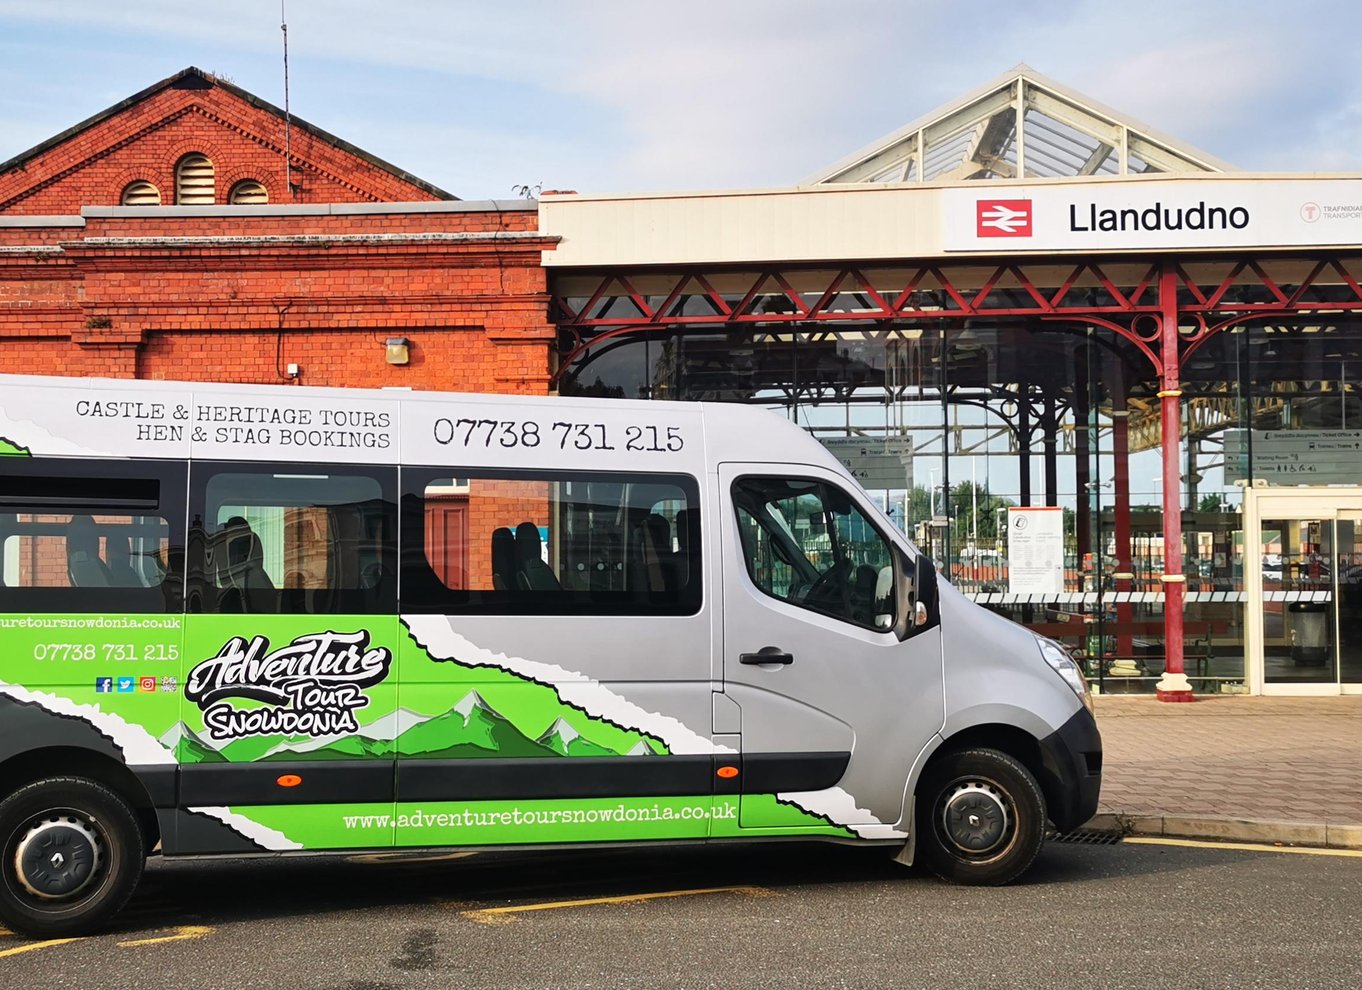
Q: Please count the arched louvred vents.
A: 3